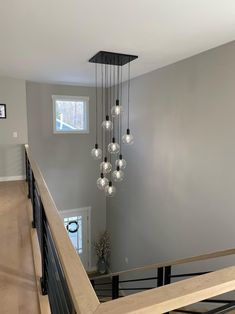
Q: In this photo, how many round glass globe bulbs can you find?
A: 10